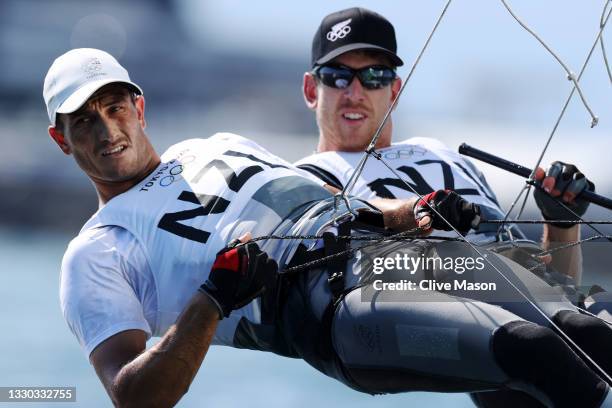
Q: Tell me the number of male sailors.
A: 2